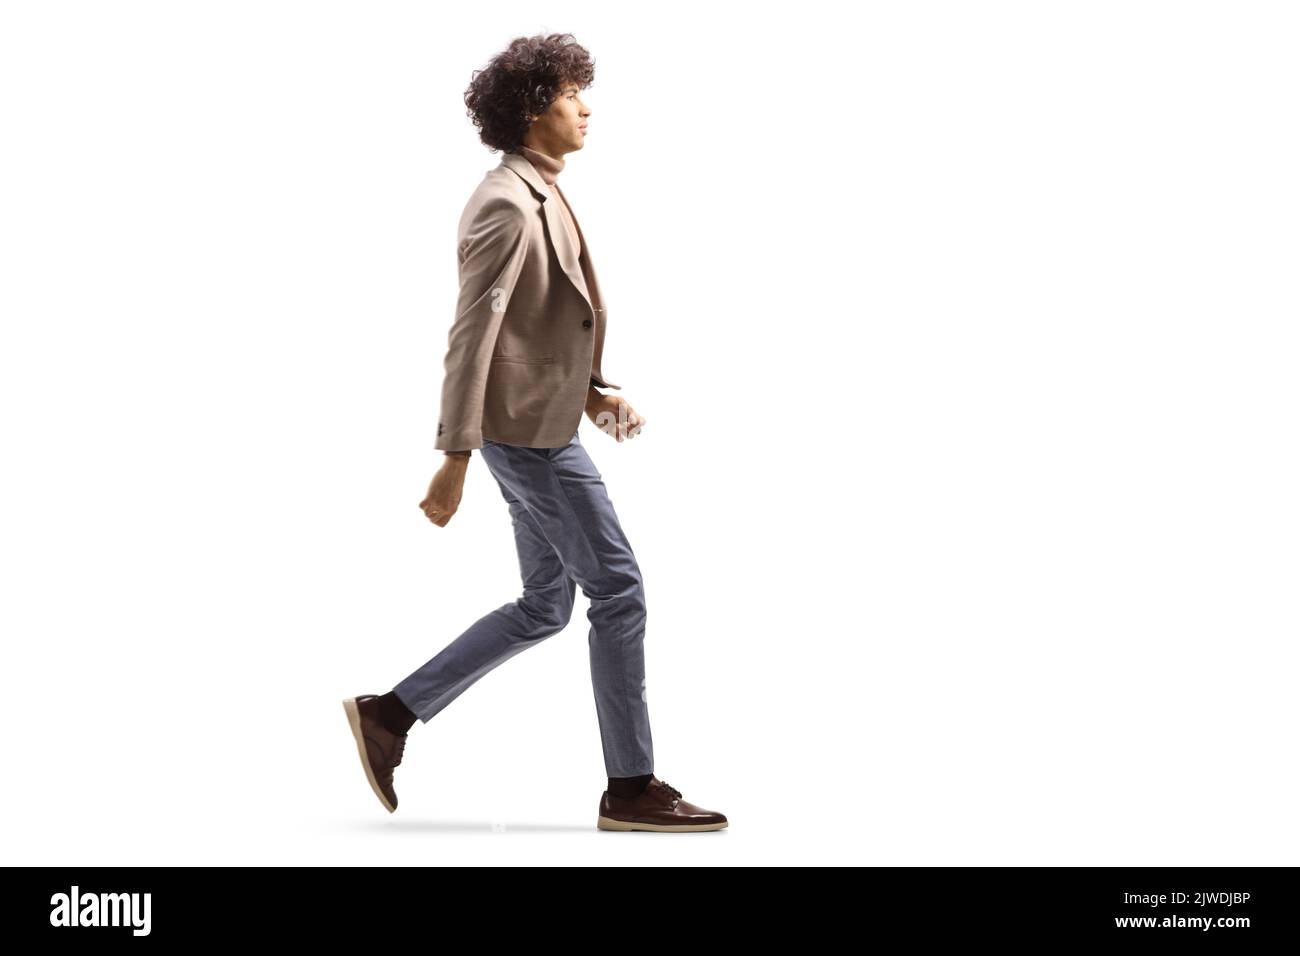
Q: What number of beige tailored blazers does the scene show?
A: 1